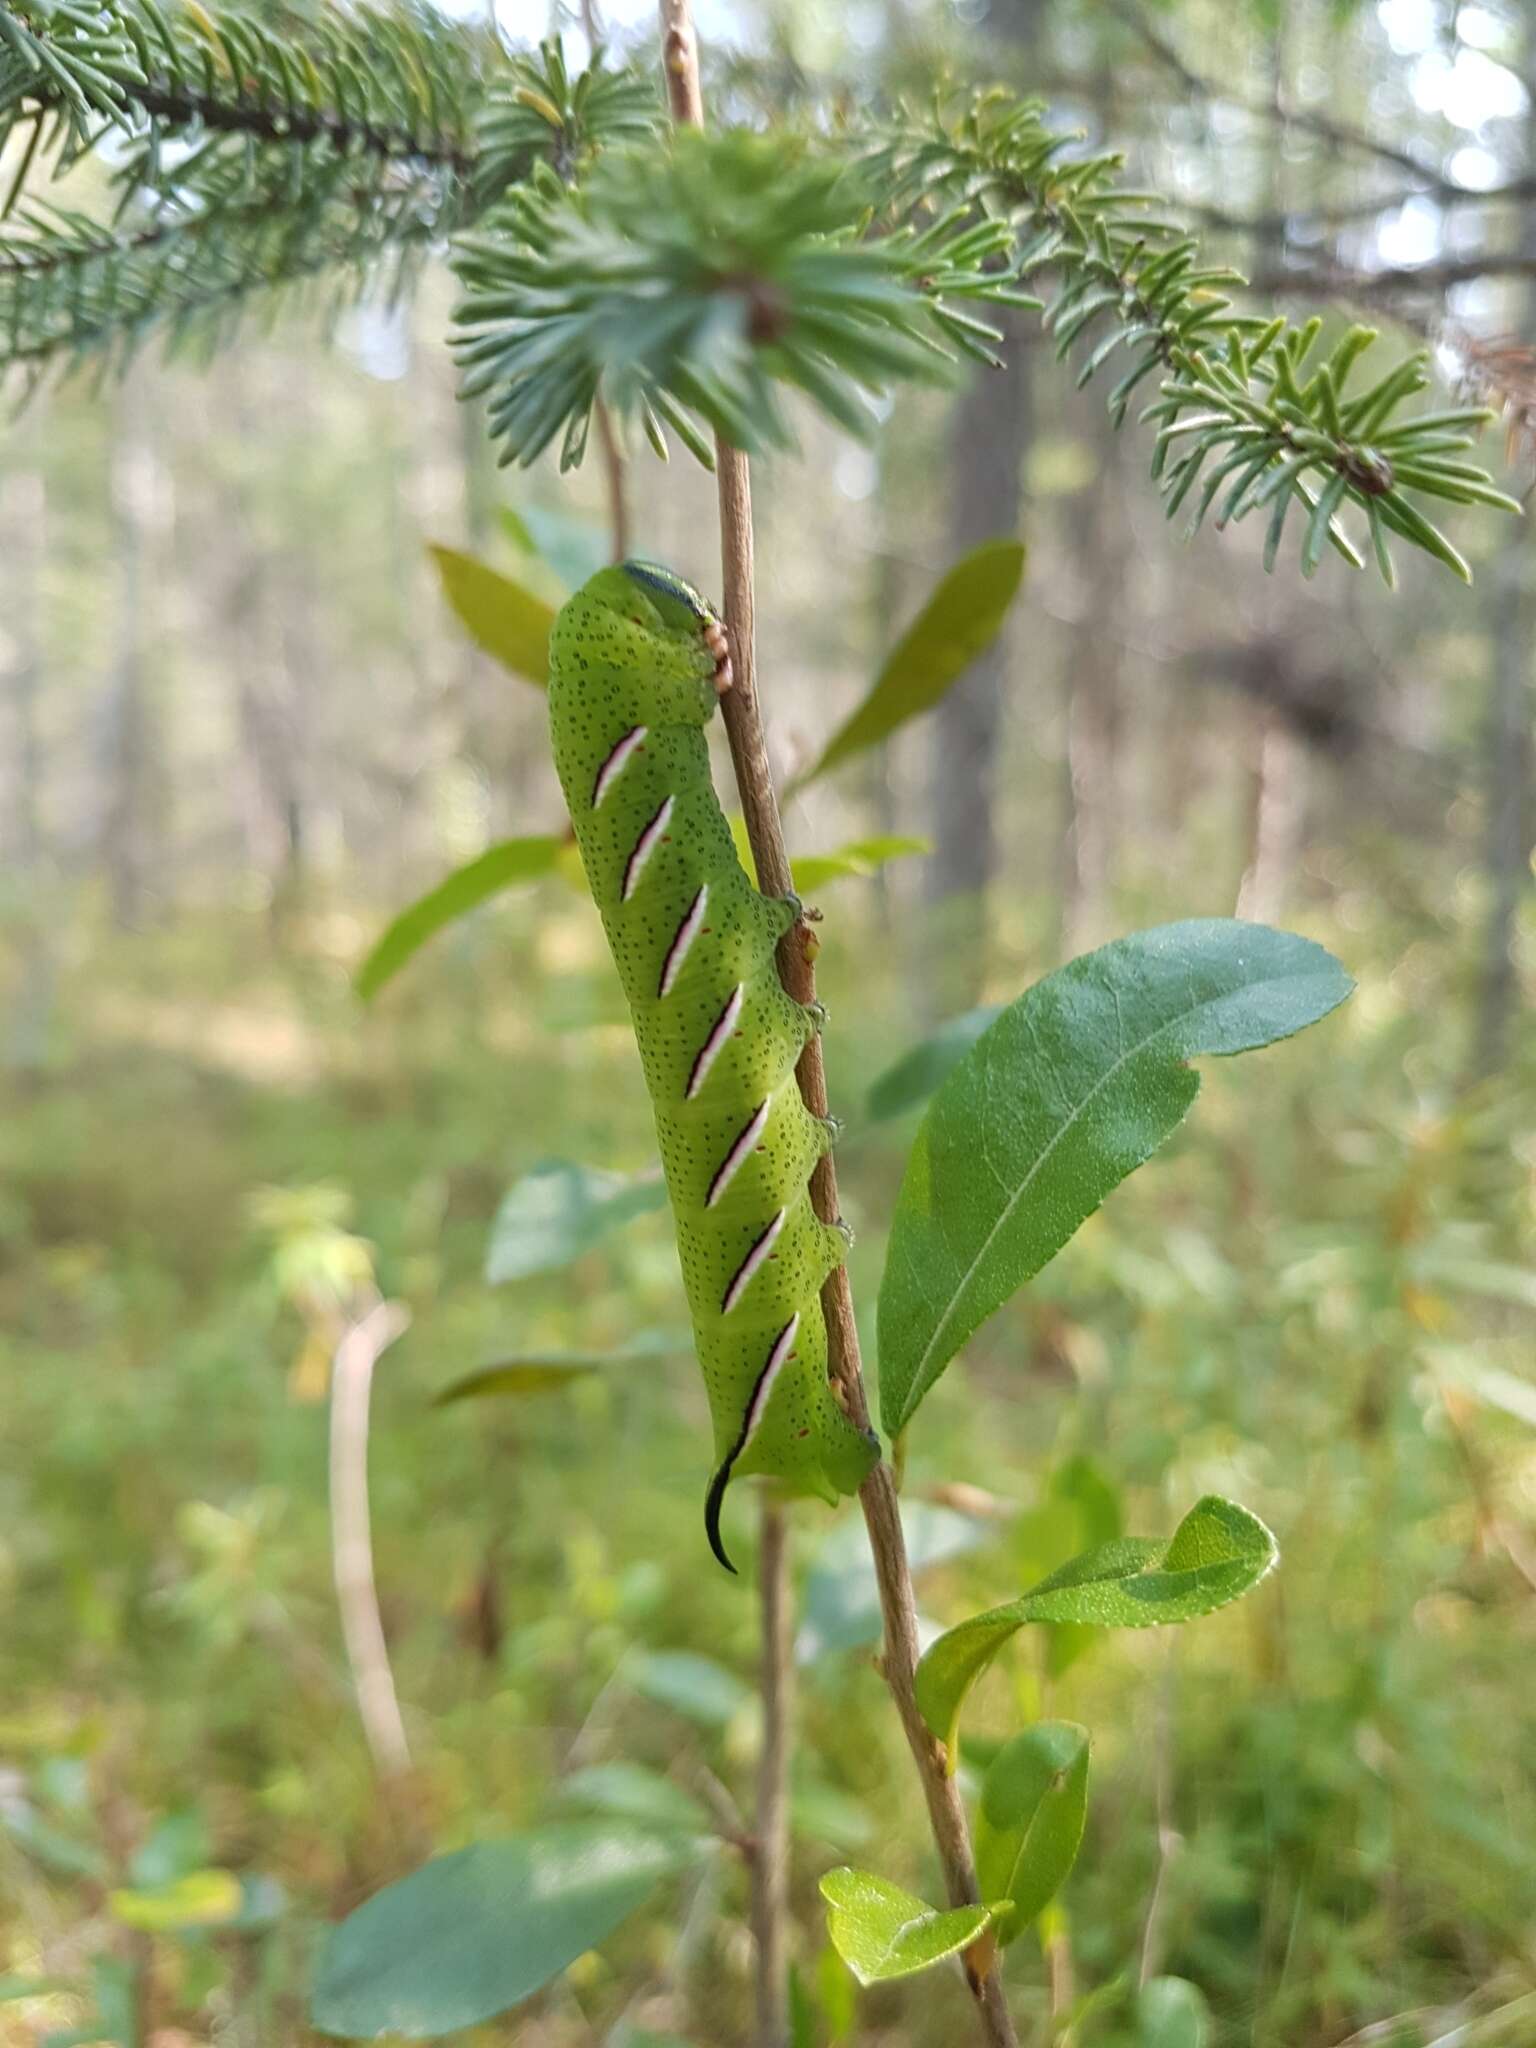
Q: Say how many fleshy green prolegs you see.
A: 5